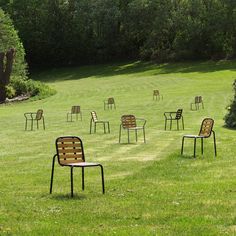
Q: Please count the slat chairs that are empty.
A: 10